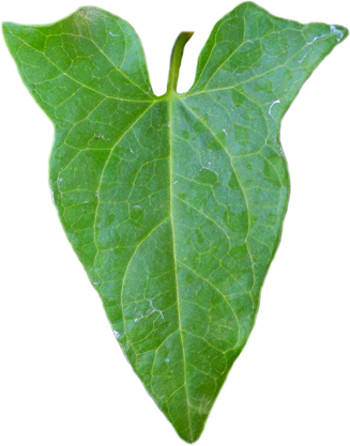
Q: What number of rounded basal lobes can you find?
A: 2